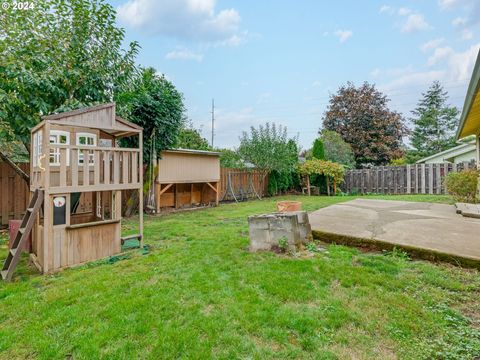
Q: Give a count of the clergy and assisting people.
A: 0